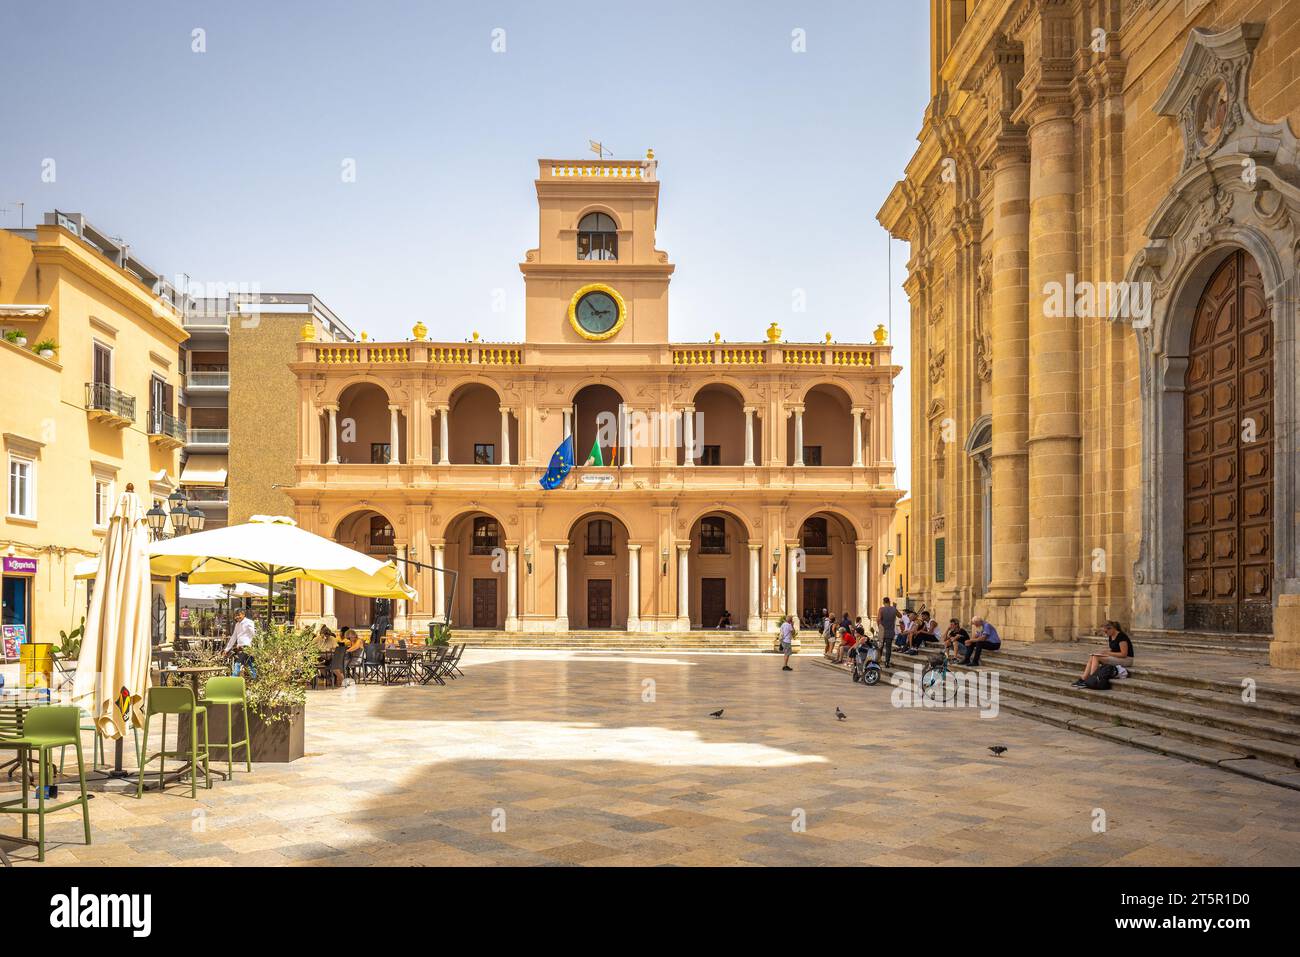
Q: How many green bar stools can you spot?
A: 3